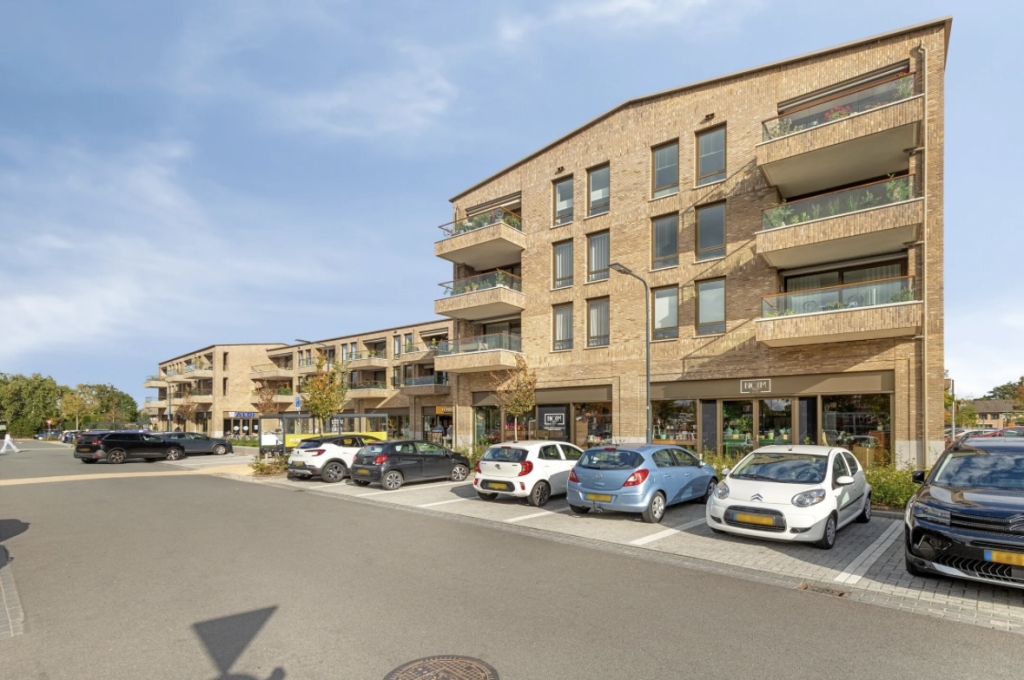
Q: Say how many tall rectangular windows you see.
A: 12